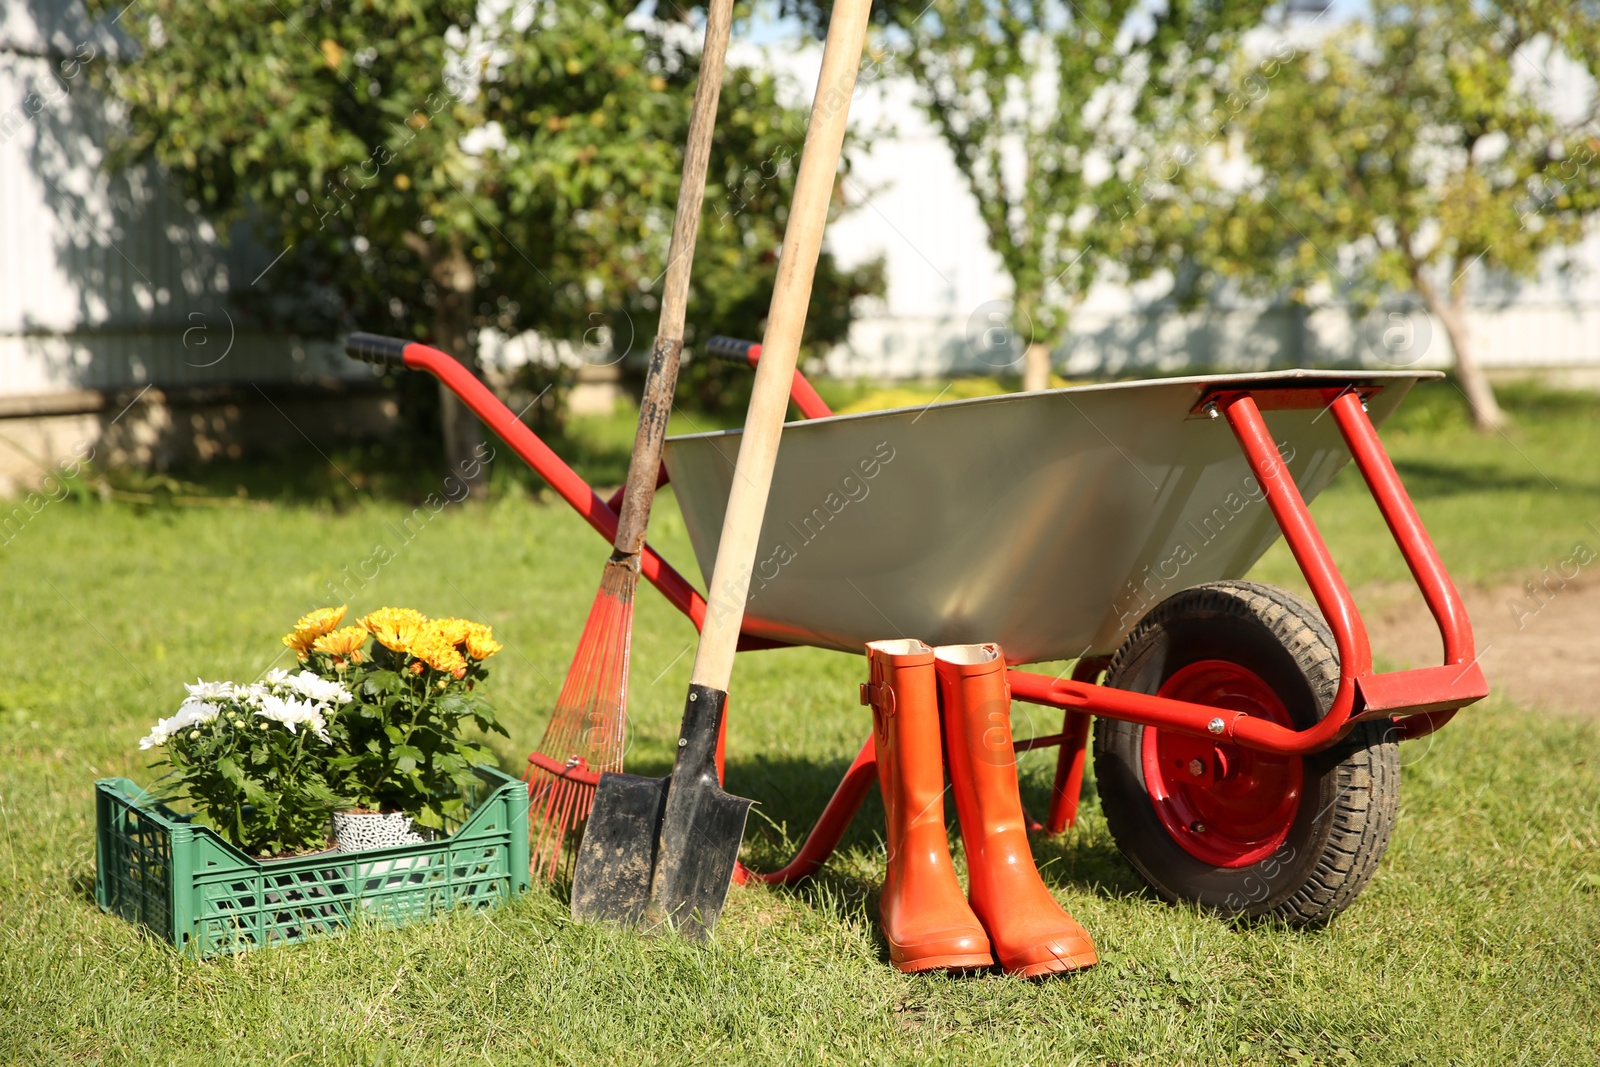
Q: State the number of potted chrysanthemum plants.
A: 2